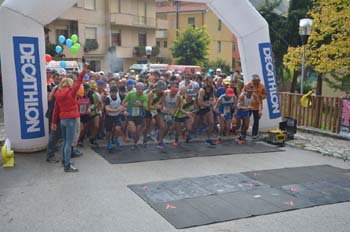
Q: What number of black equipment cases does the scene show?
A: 1